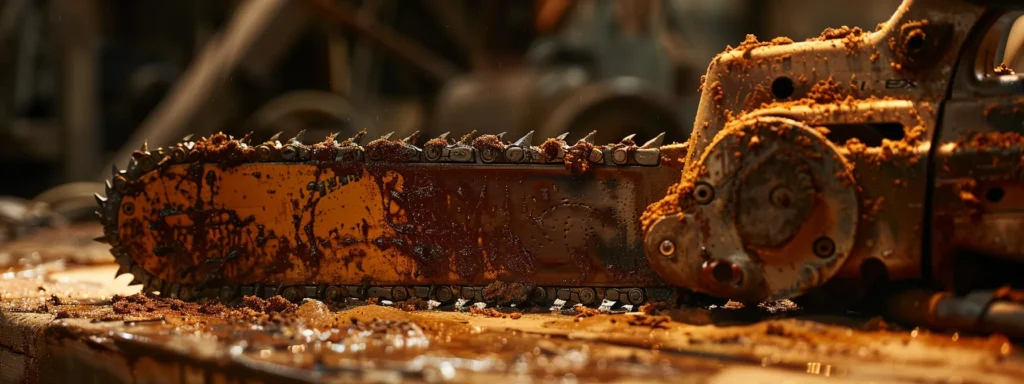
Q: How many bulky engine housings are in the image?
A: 1